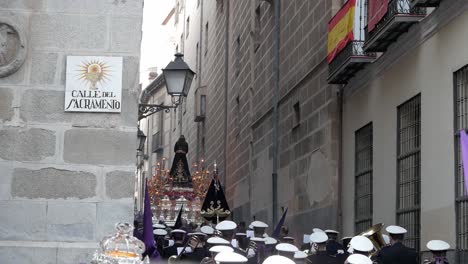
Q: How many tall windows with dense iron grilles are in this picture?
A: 3